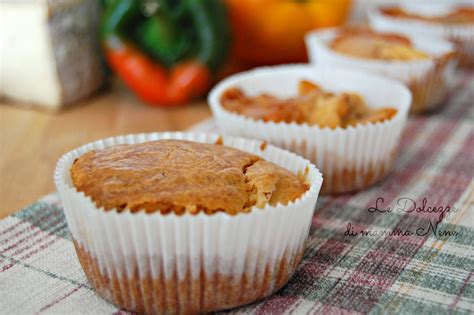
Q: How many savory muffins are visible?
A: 4